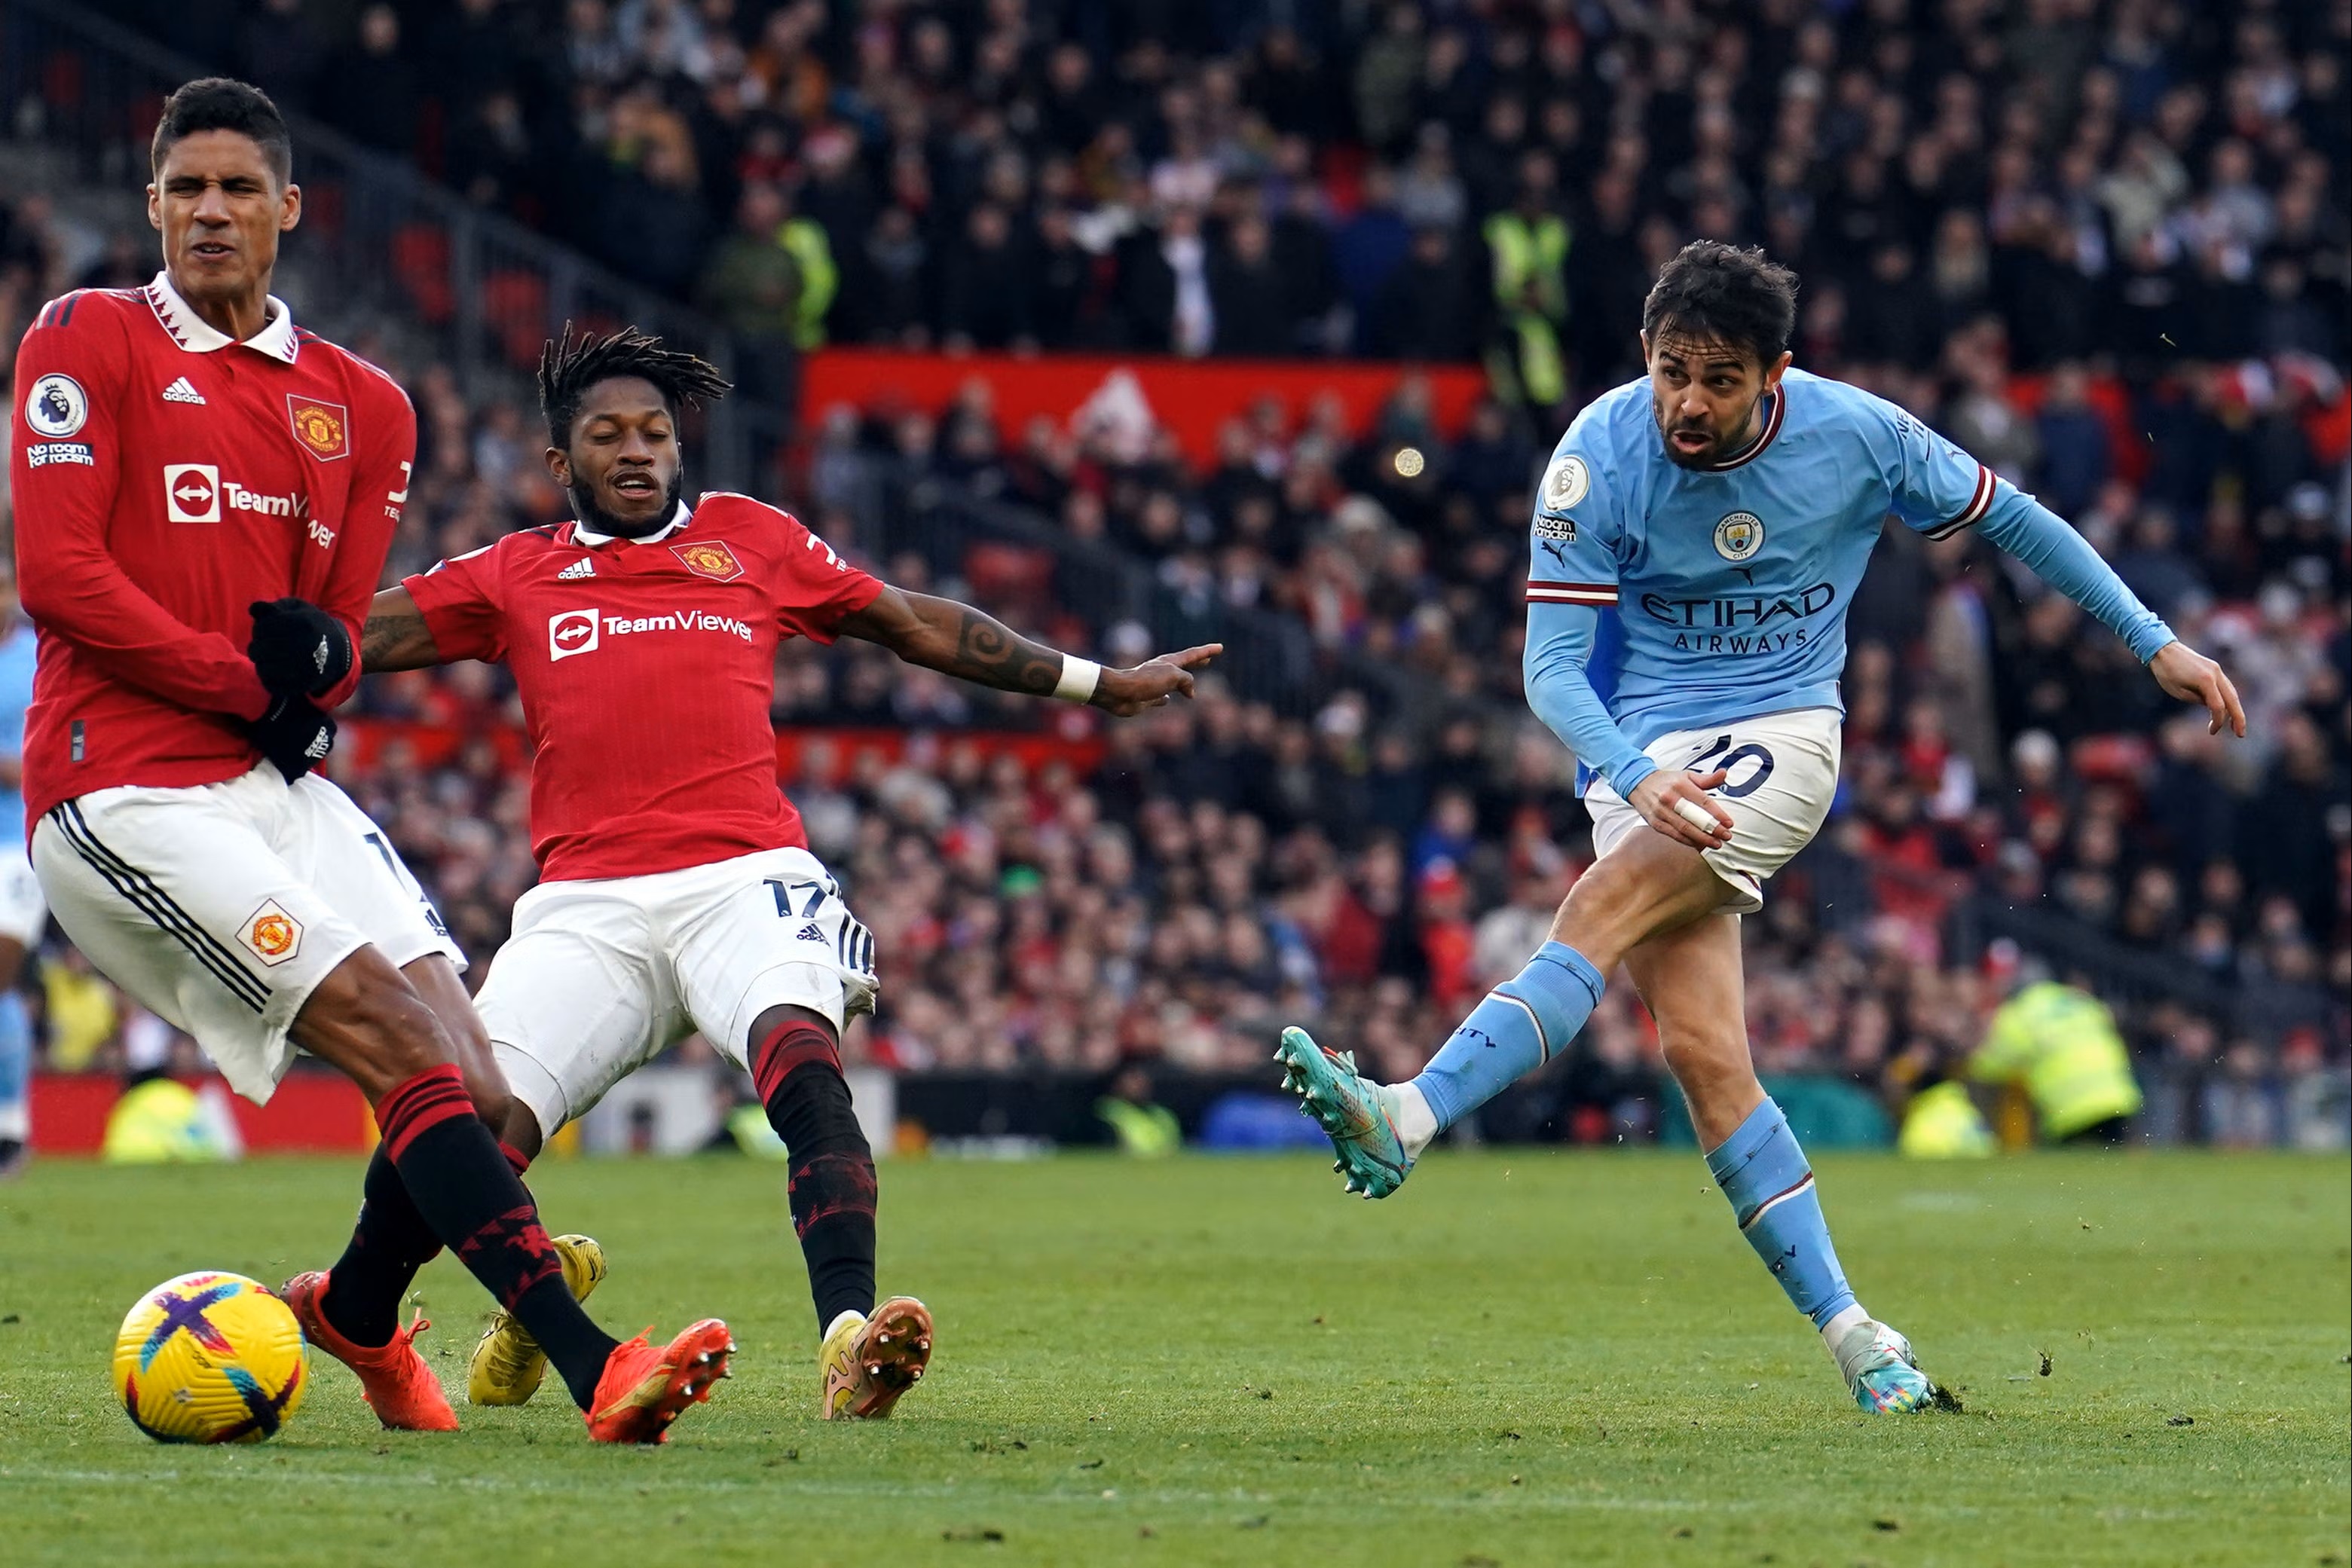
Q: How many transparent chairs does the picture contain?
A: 0